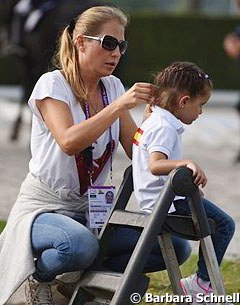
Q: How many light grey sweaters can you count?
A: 1